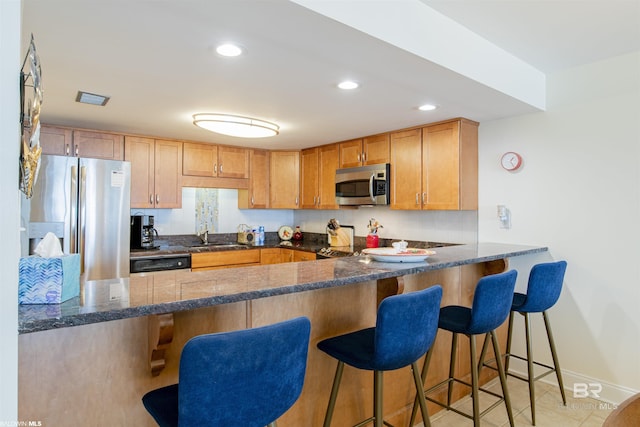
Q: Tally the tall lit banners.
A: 0